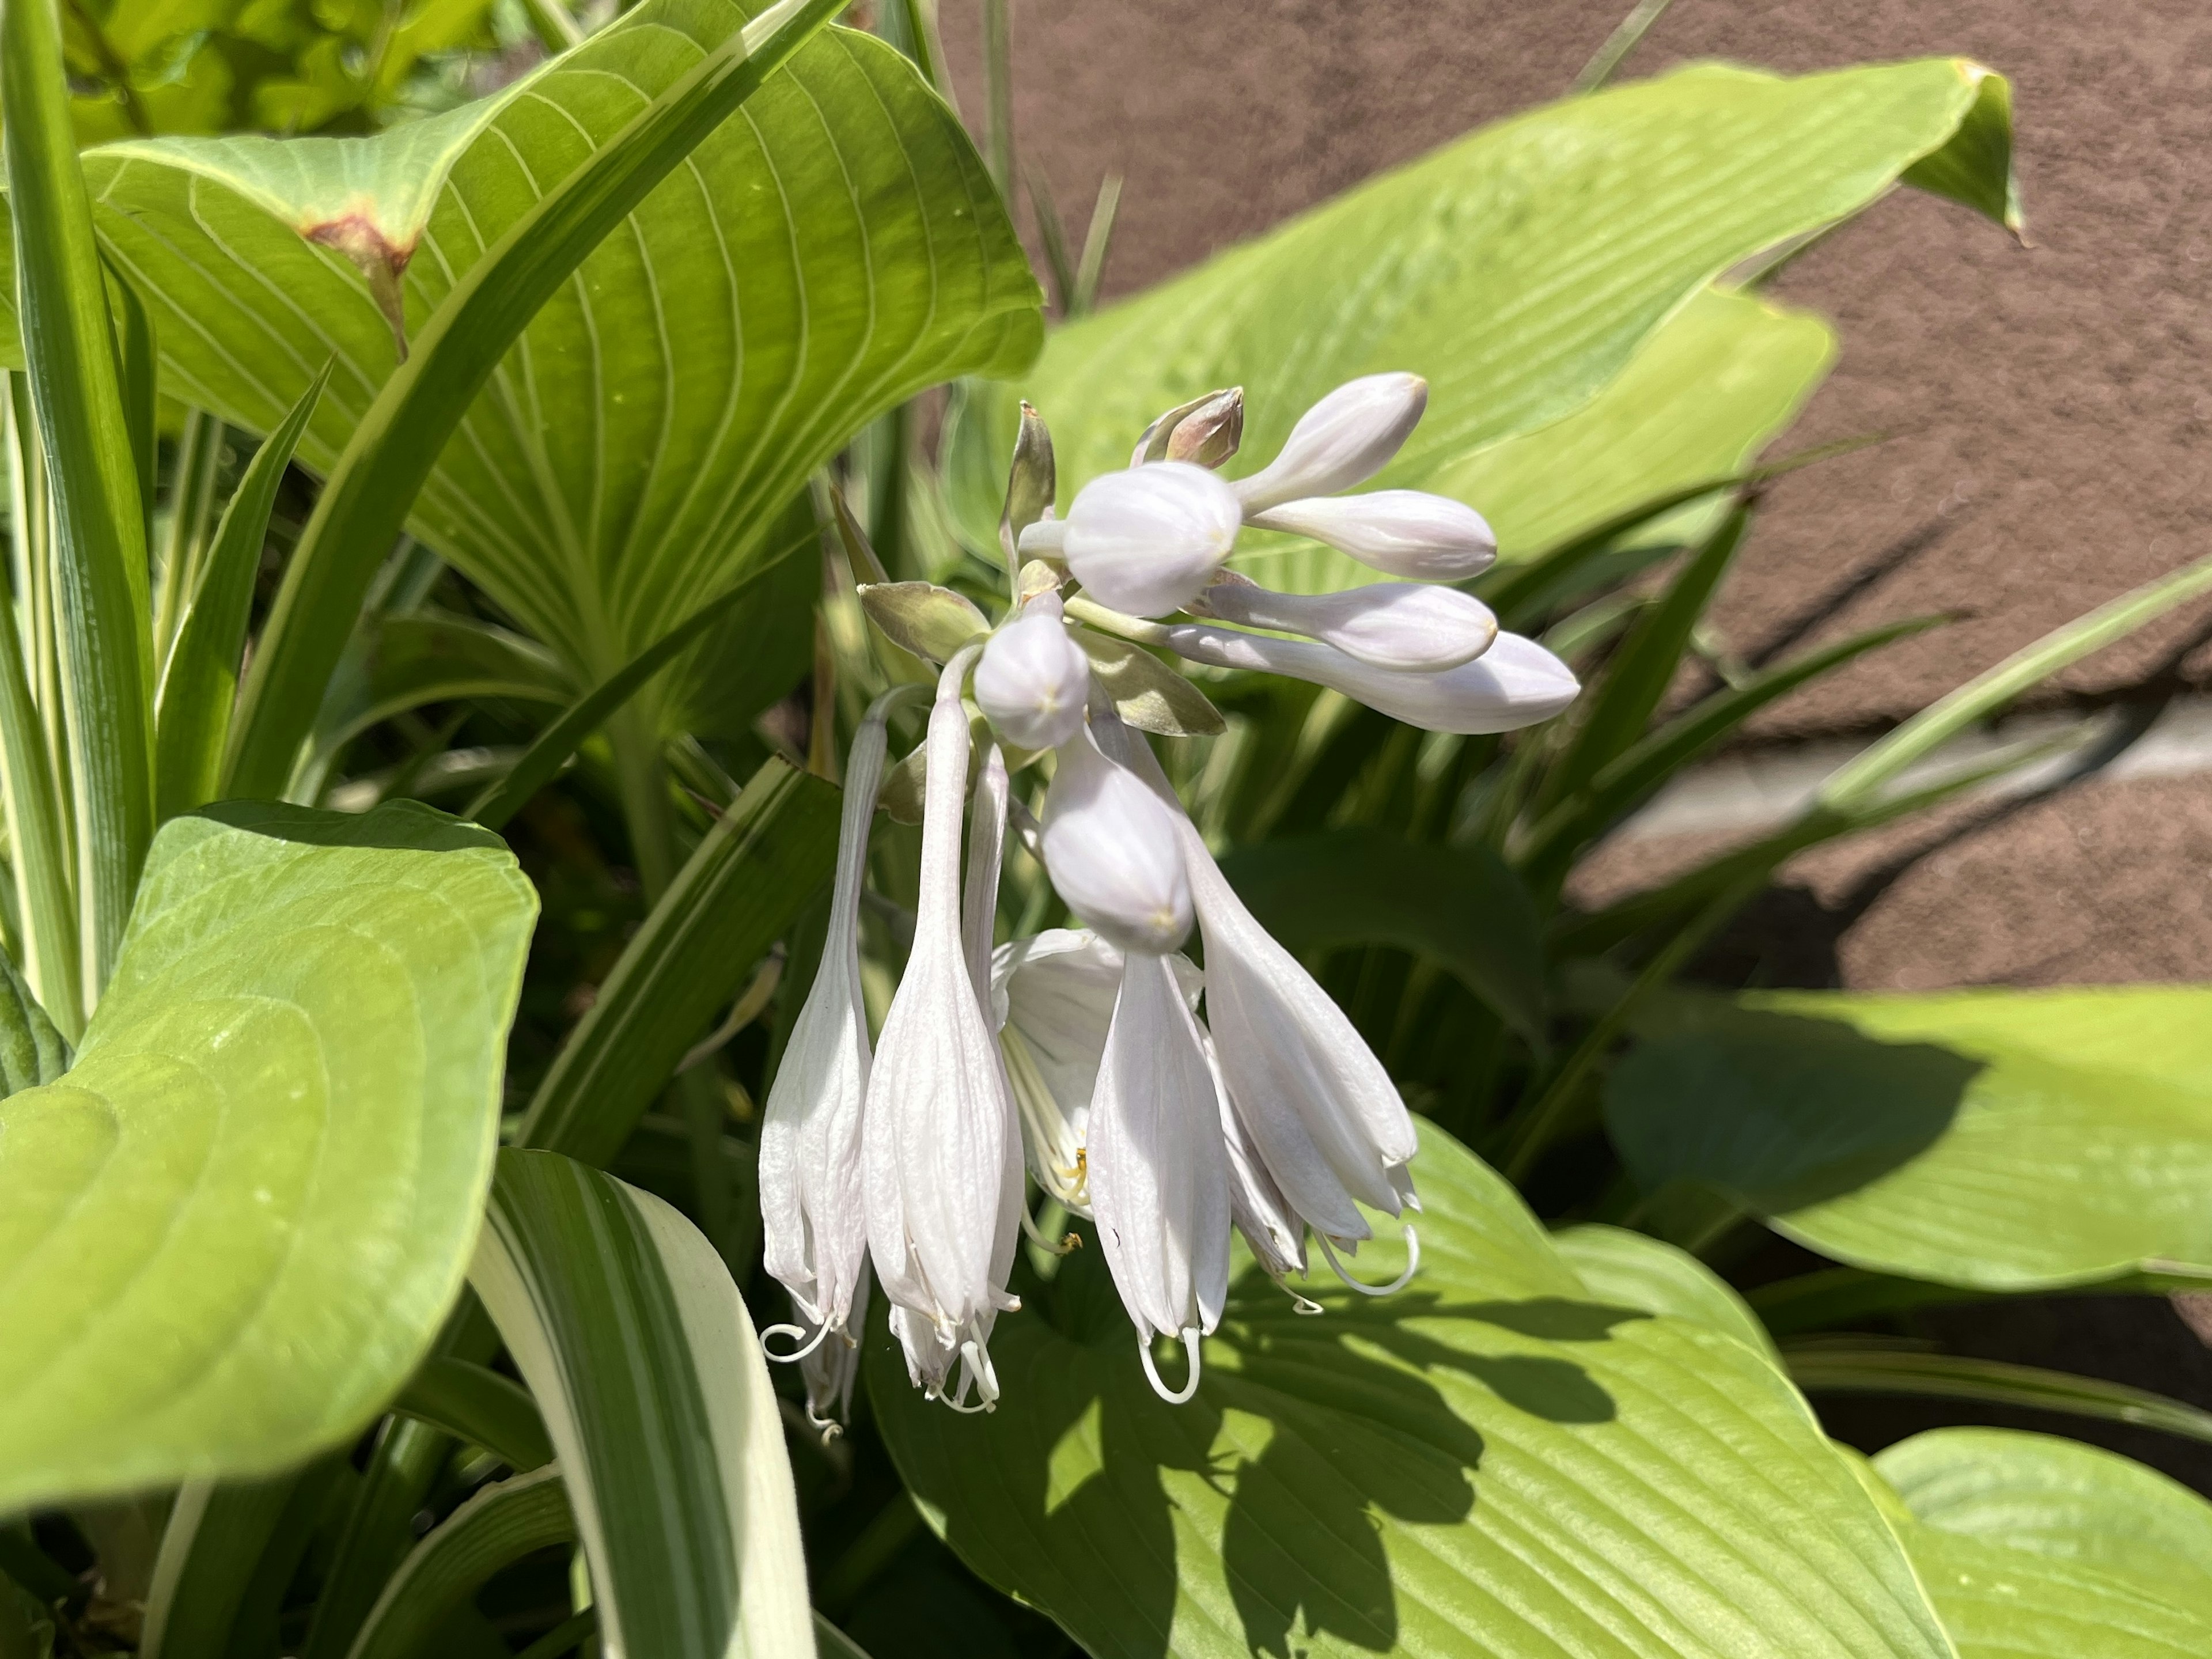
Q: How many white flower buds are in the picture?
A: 7